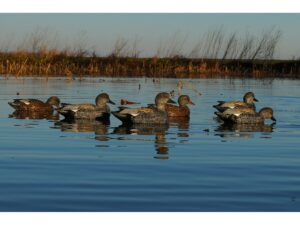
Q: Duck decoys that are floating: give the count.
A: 6